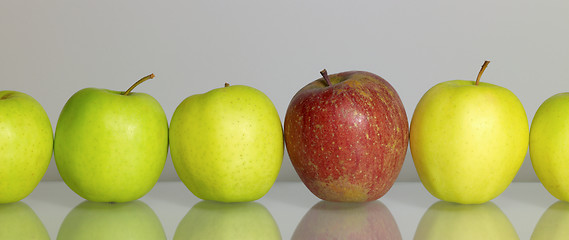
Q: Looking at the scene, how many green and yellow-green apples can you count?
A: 5